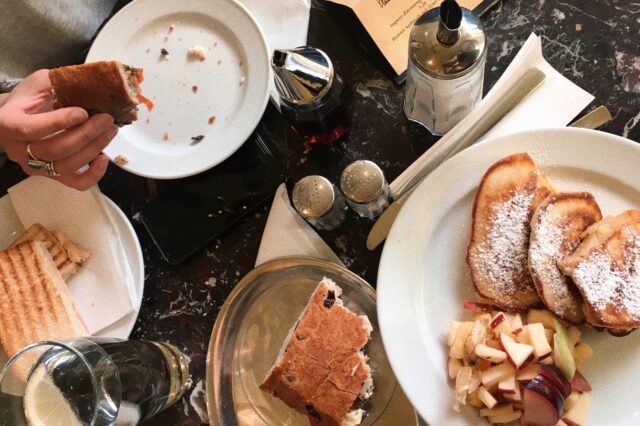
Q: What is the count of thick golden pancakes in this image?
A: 3